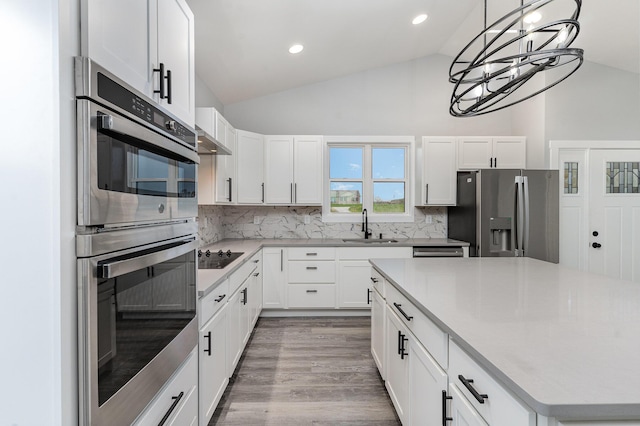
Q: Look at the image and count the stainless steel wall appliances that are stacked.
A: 2